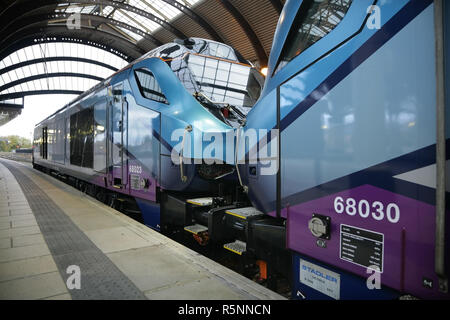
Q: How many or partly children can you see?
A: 0